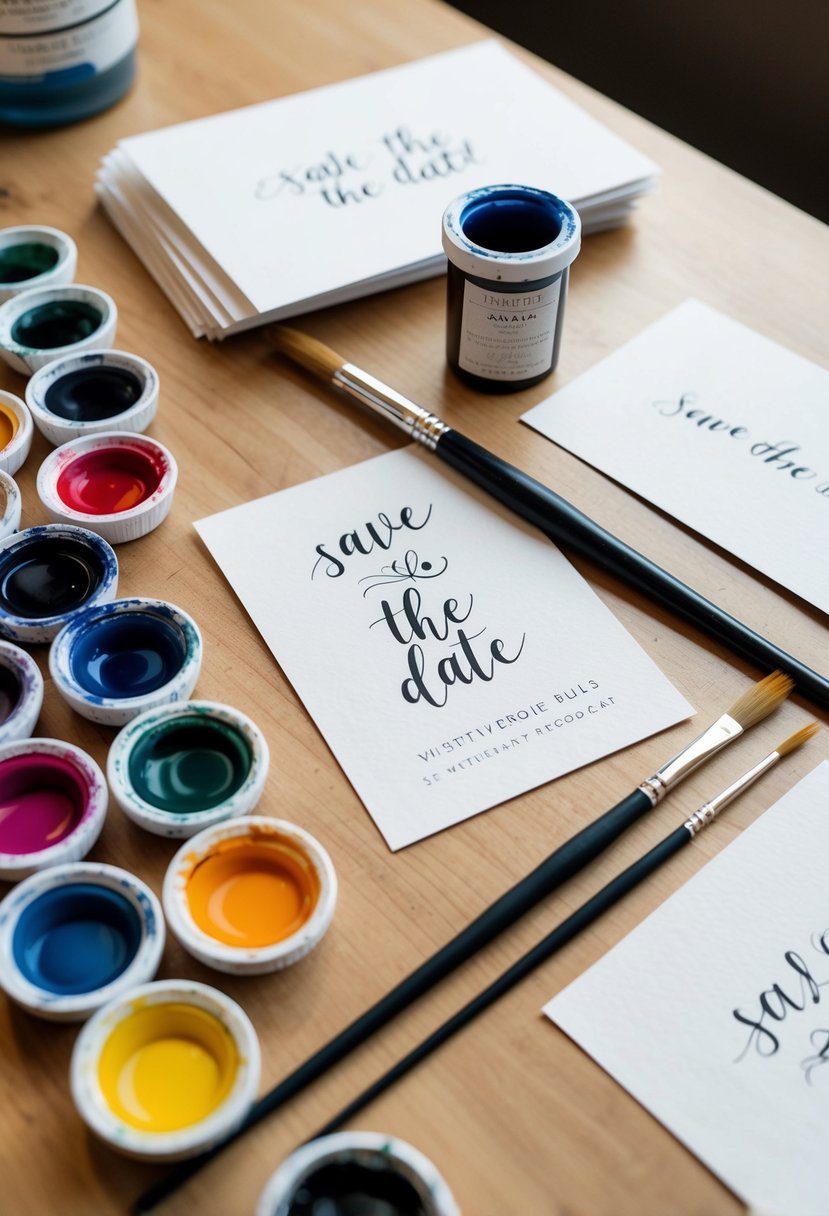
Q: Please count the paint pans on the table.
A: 15